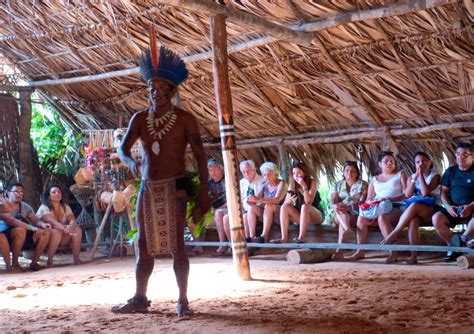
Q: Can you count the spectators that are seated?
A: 11